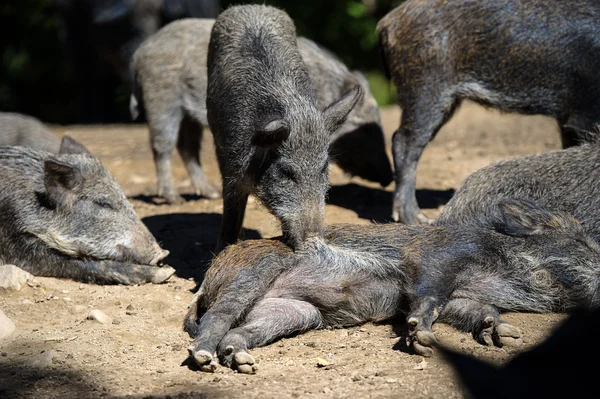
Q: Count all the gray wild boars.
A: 7